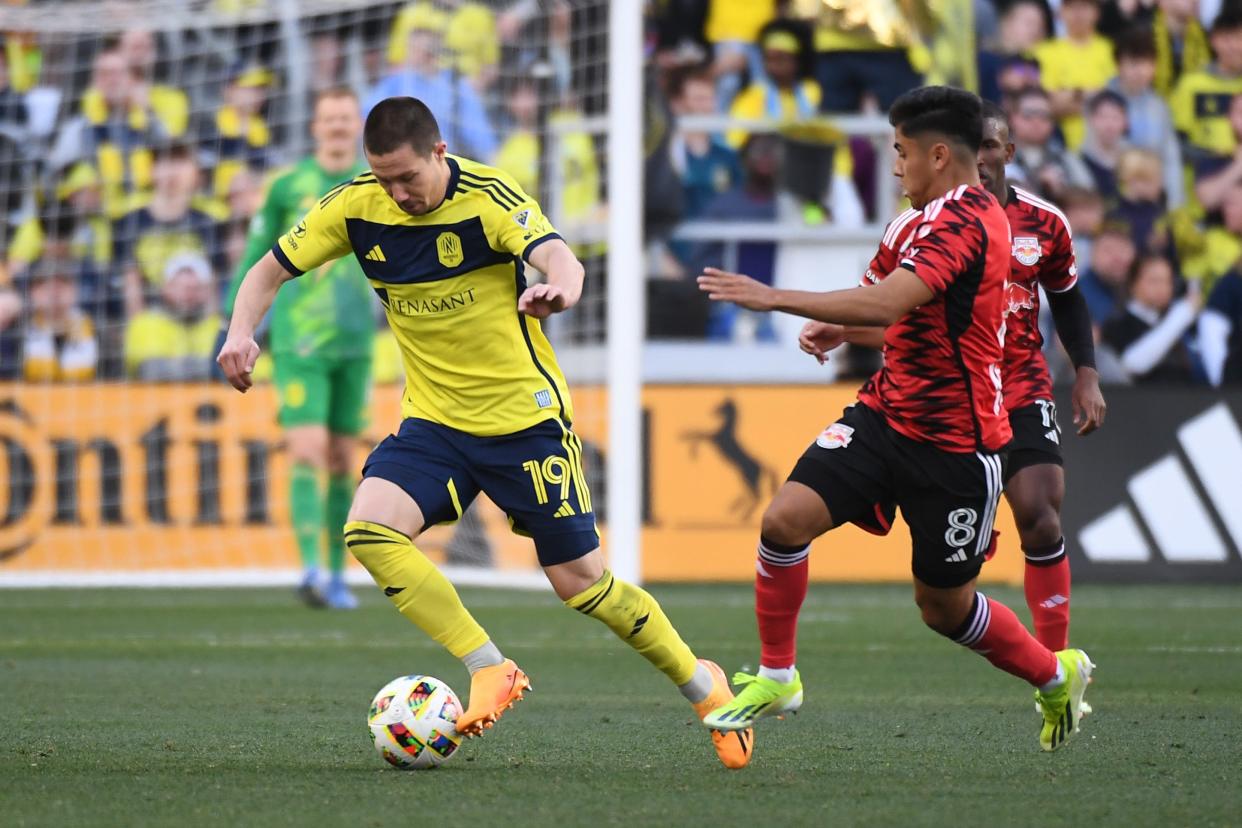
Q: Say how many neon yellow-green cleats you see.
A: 2